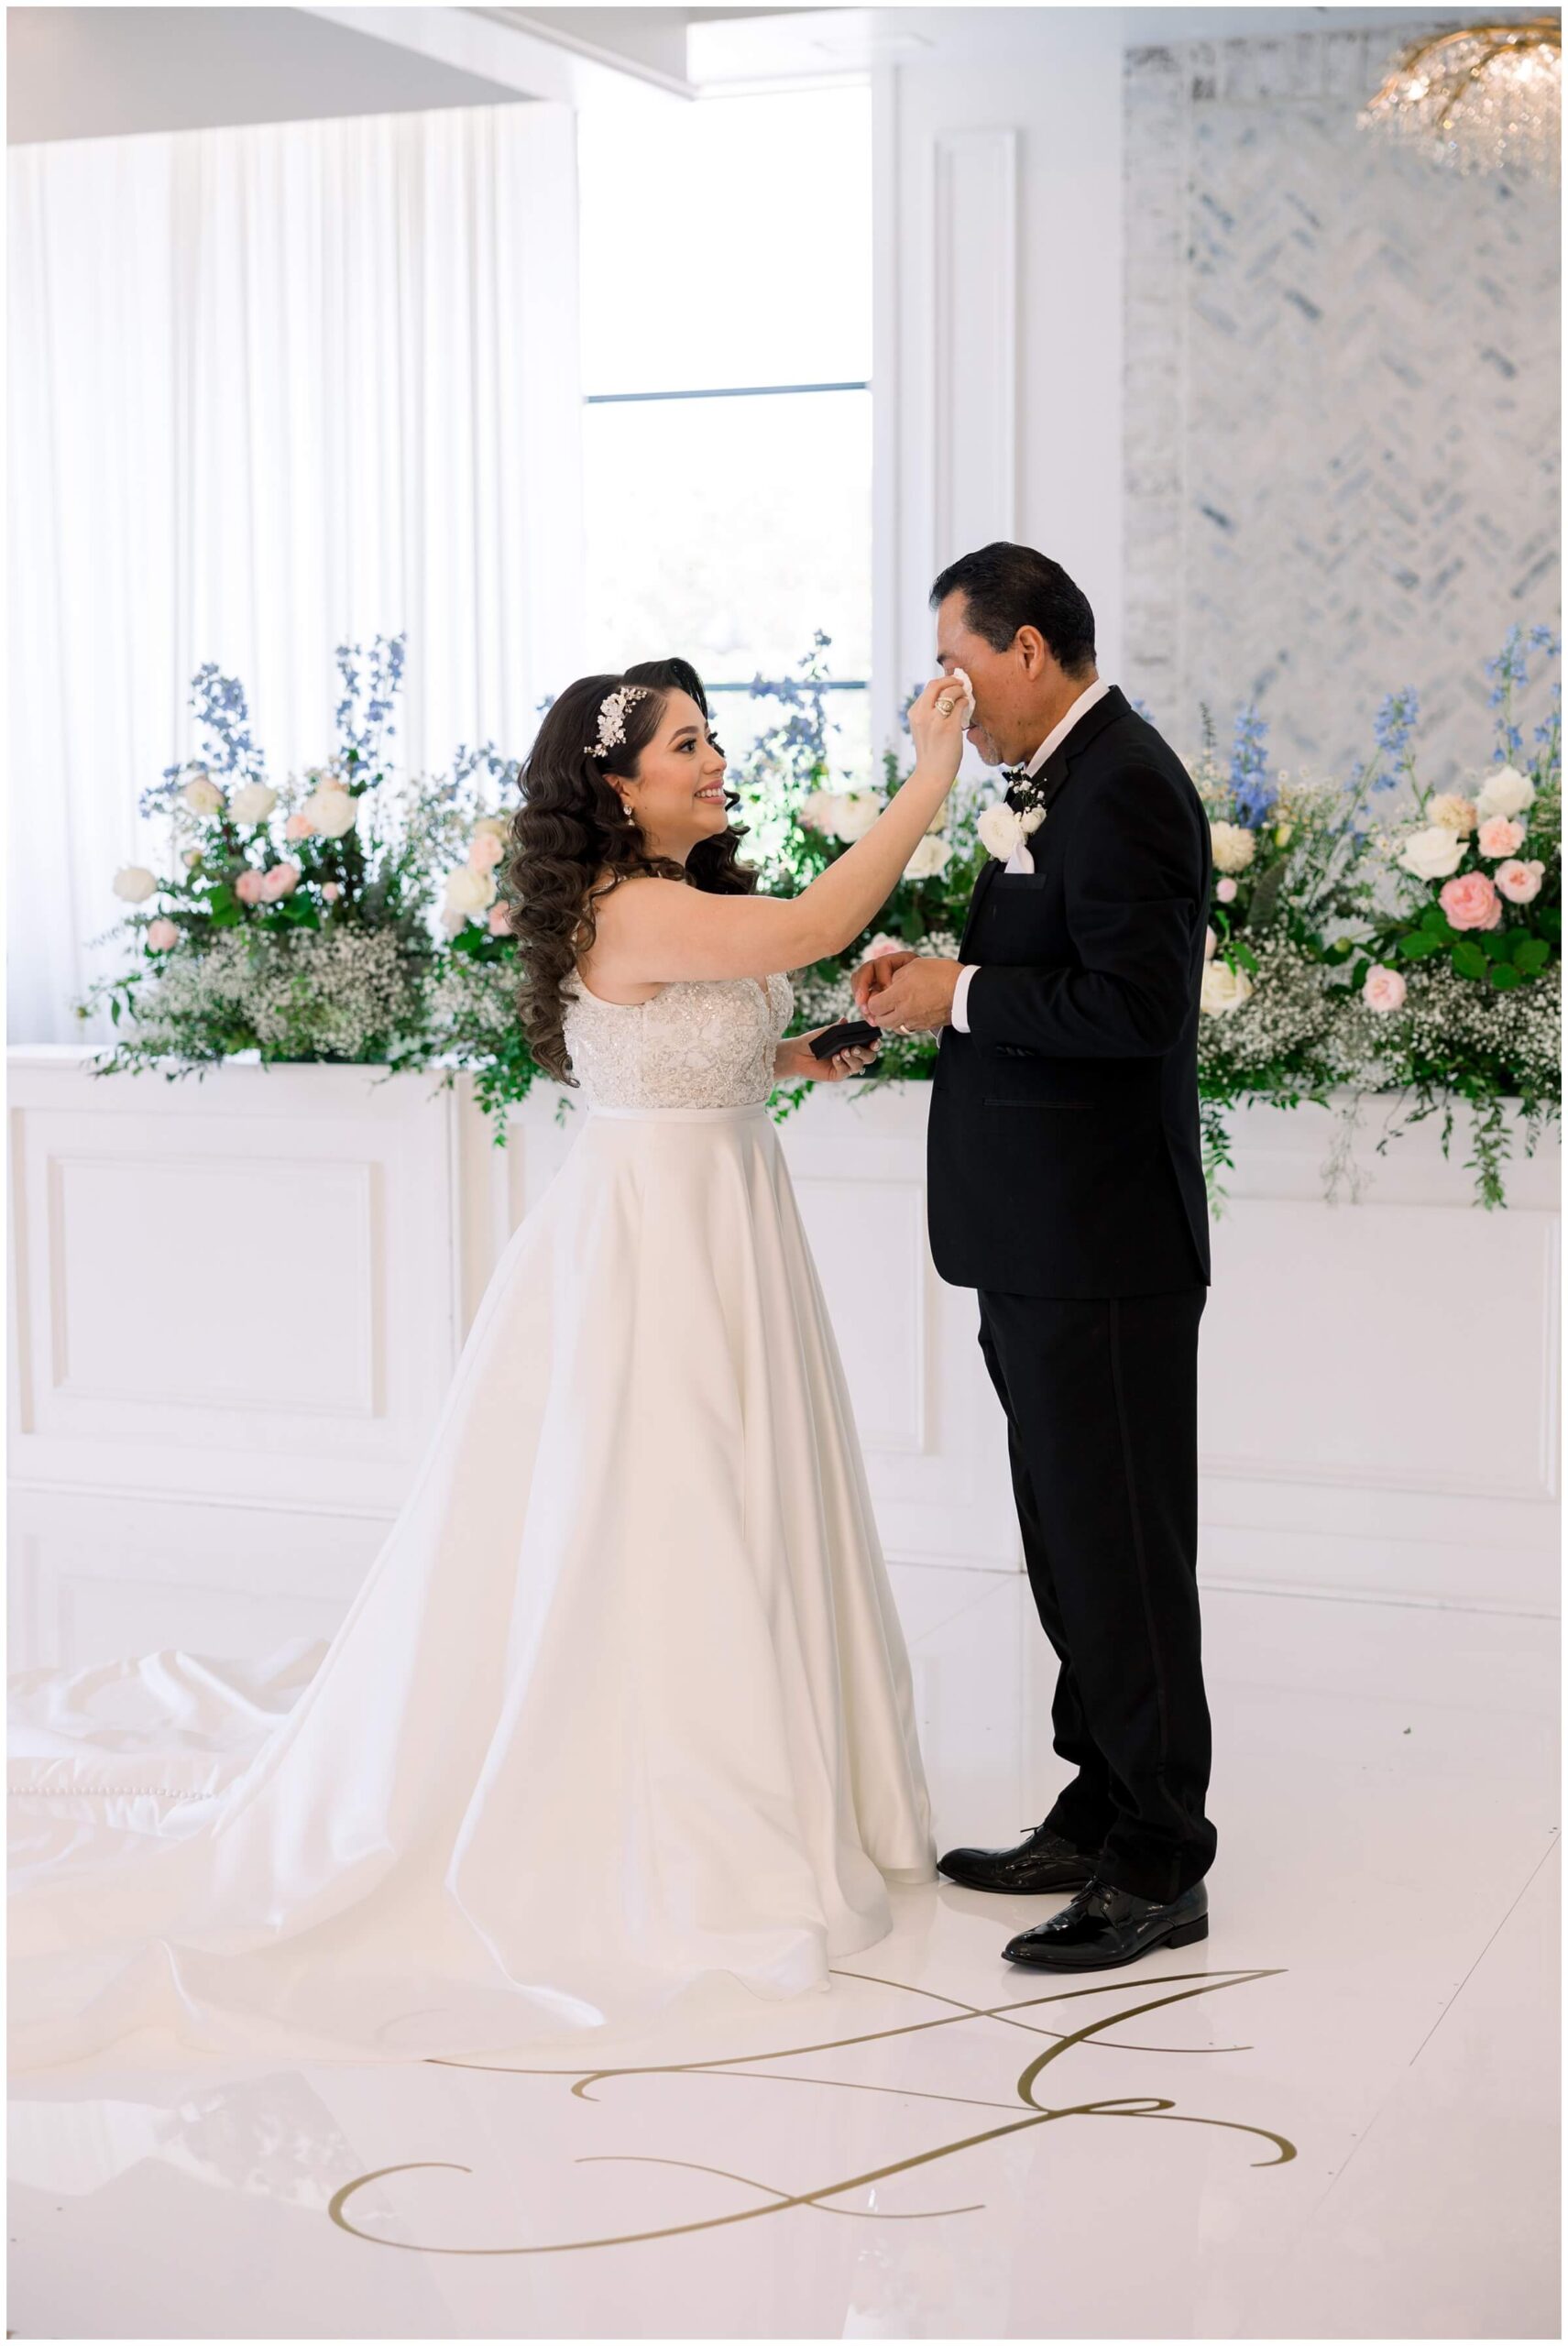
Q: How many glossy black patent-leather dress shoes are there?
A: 2